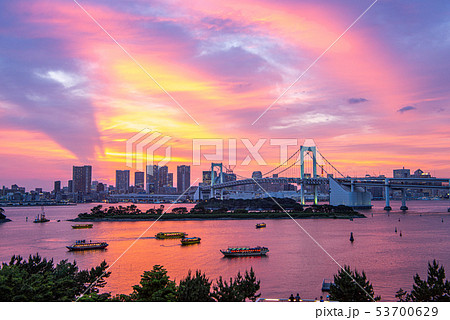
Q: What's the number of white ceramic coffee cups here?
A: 0